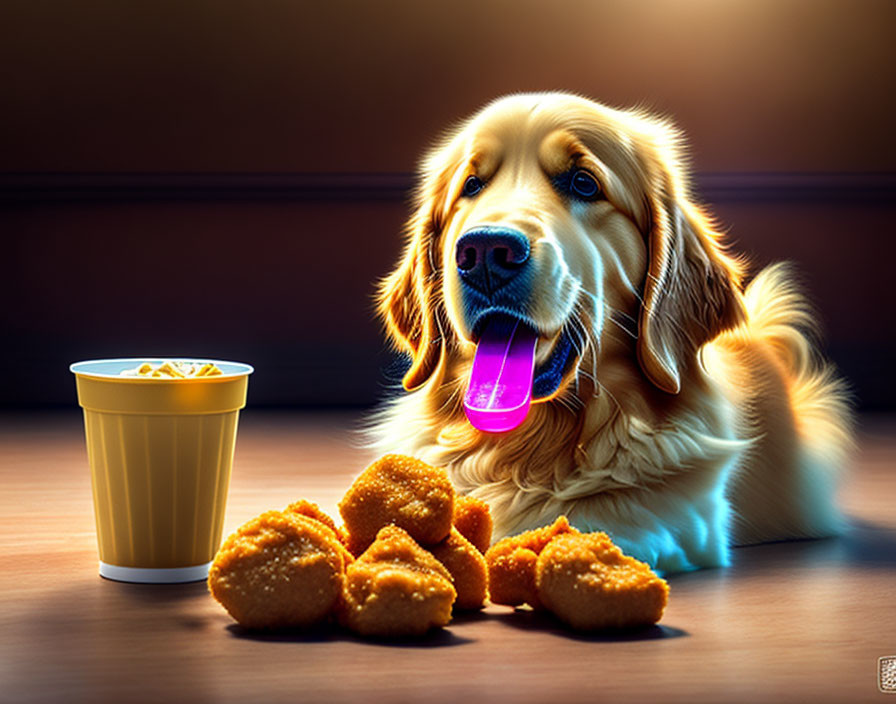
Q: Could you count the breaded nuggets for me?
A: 8